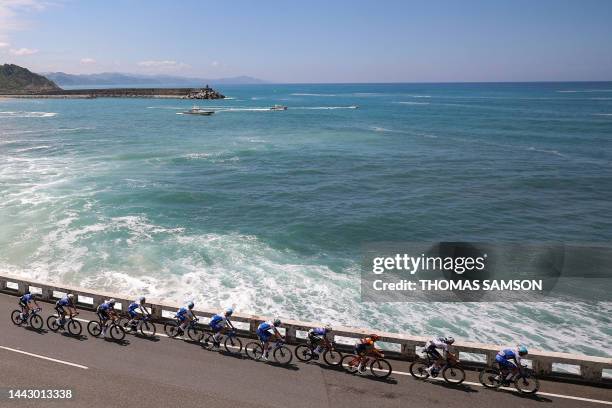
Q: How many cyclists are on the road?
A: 11